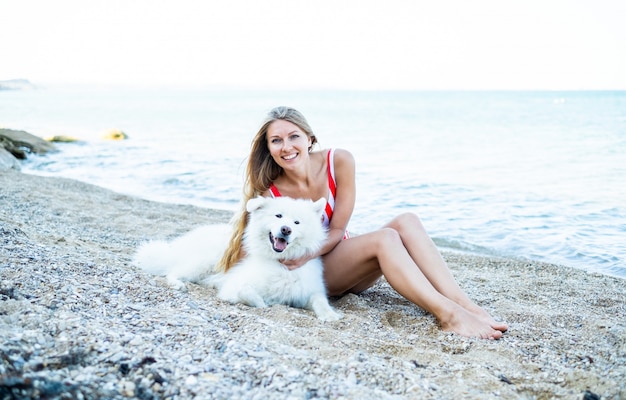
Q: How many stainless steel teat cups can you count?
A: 0